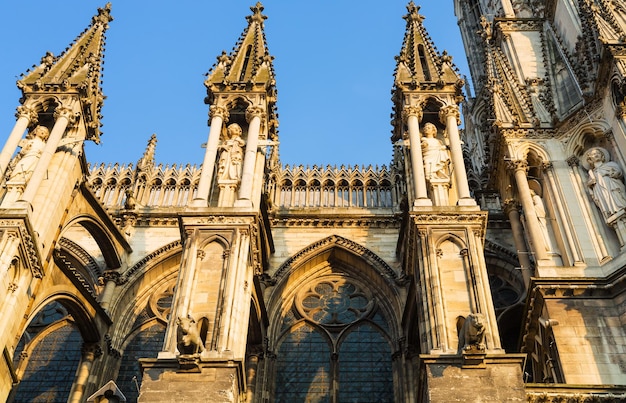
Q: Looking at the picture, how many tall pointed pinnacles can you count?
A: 3